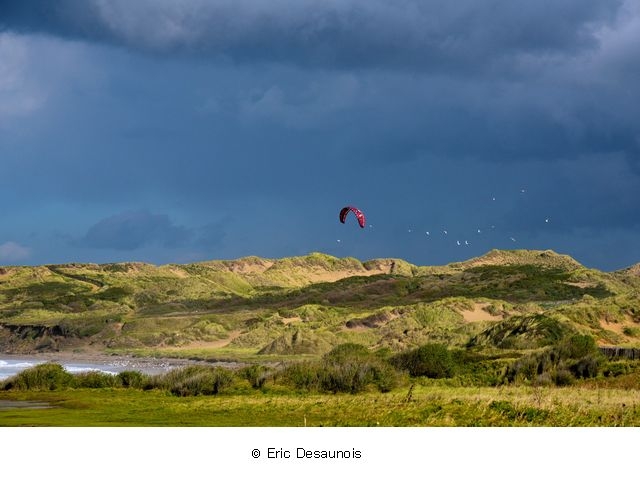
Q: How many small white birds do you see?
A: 13